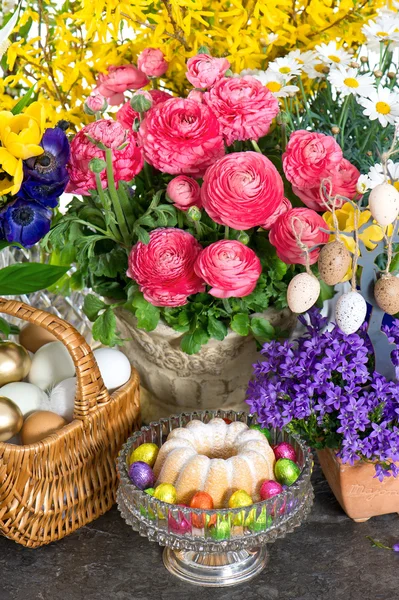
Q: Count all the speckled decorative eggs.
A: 5